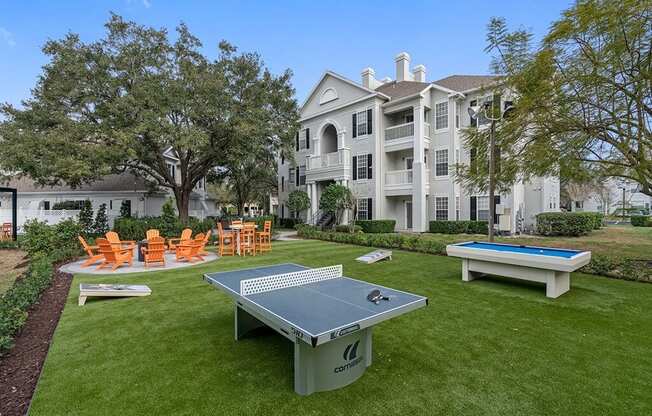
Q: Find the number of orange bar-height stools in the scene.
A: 4